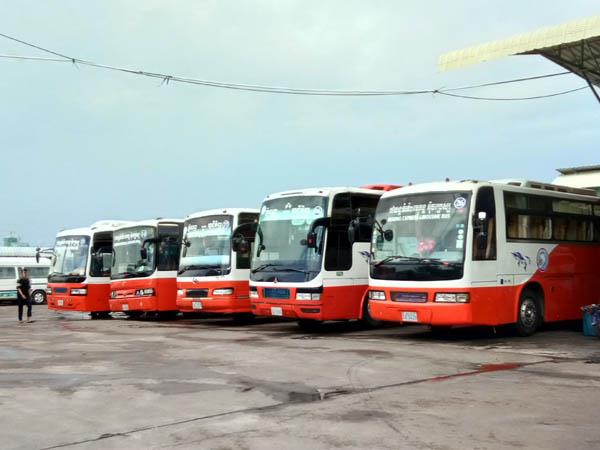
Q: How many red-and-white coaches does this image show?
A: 5